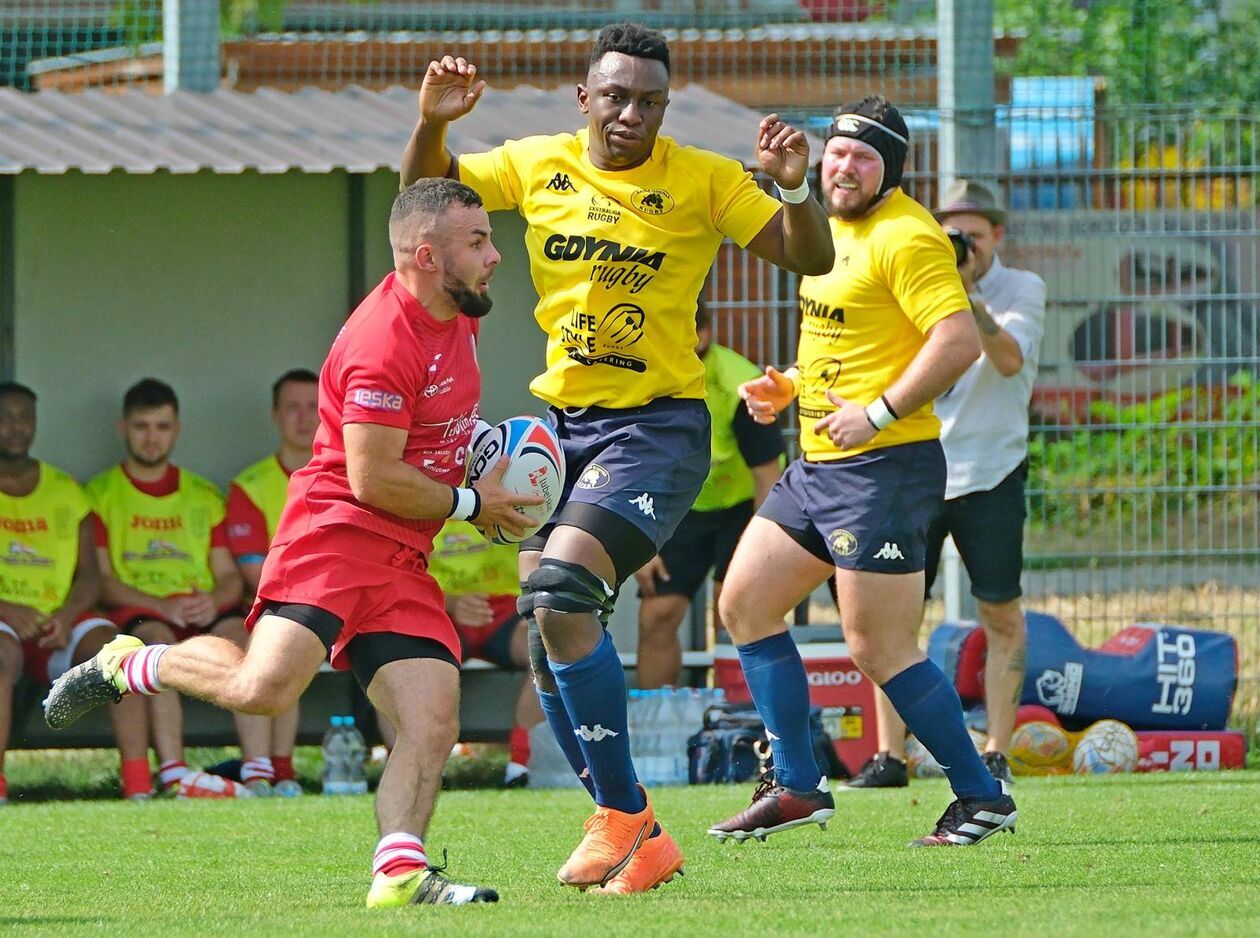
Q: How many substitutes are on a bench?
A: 4